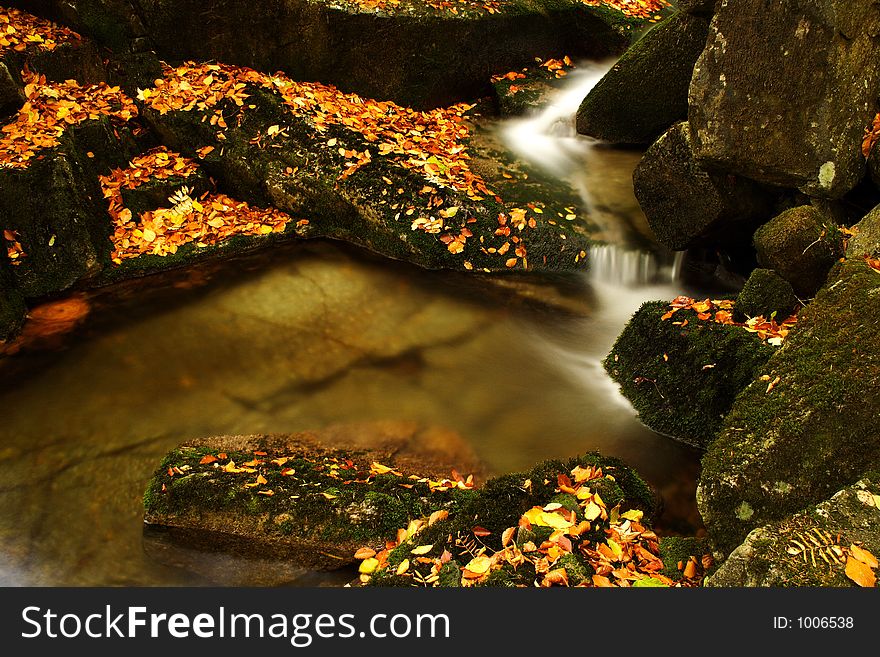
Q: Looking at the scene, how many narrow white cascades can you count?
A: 2